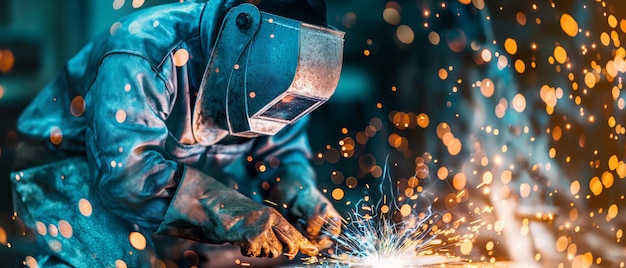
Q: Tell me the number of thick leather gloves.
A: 2